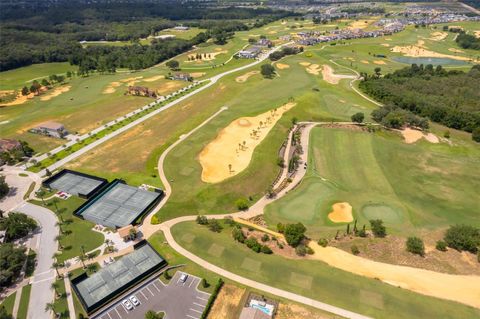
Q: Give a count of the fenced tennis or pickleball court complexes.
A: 3